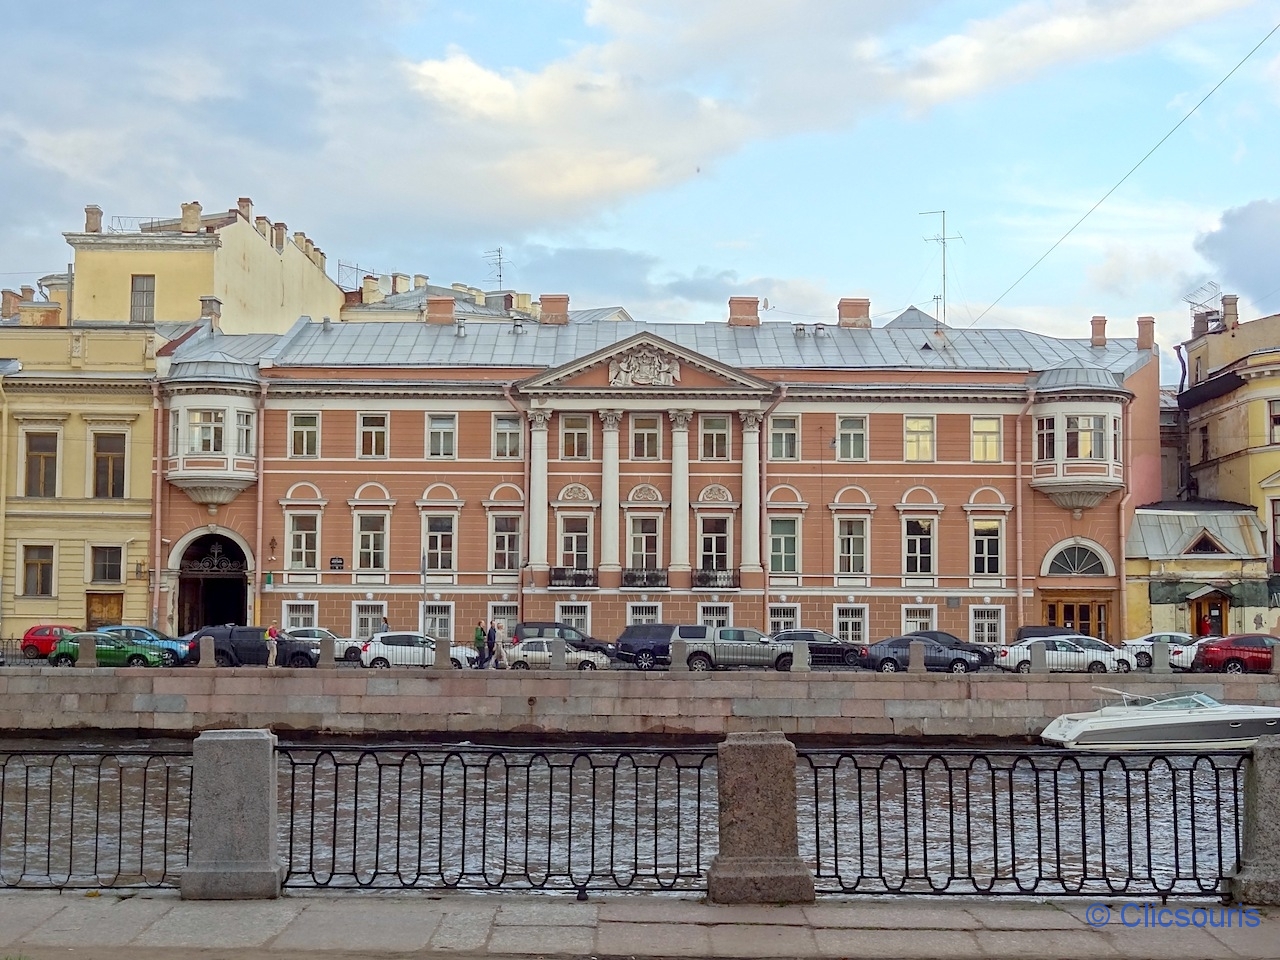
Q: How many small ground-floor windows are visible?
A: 11